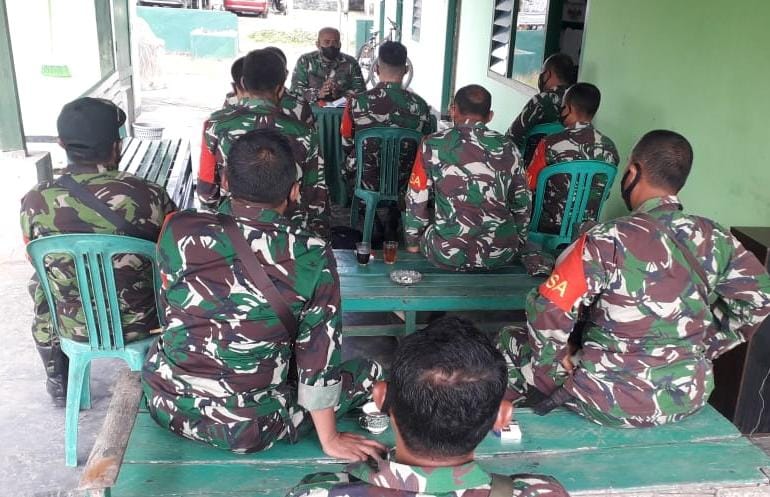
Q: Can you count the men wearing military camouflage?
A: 12